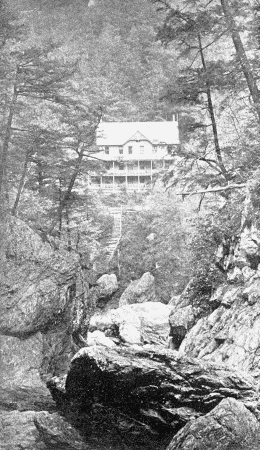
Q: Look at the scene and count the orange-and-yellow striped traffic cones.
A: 0